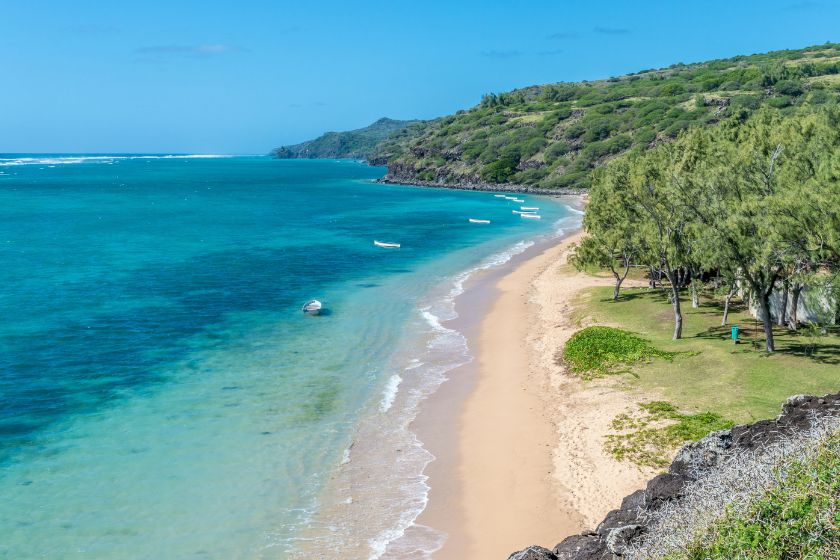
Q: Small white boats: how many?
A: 9